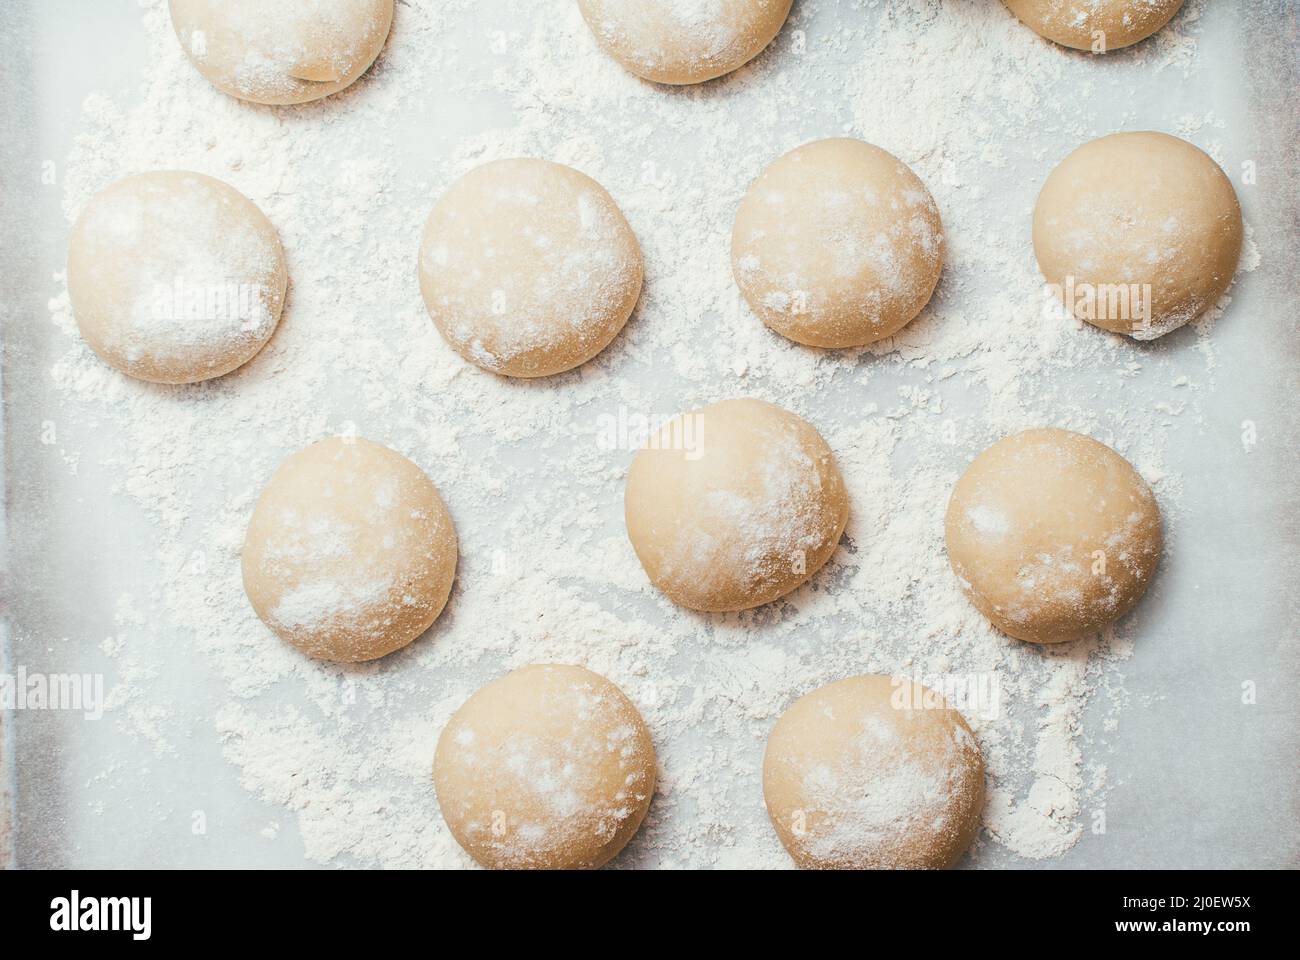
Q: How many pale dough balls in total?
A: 12